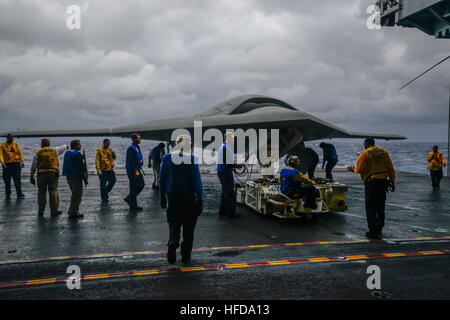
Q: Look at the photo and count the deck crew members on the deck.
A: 13